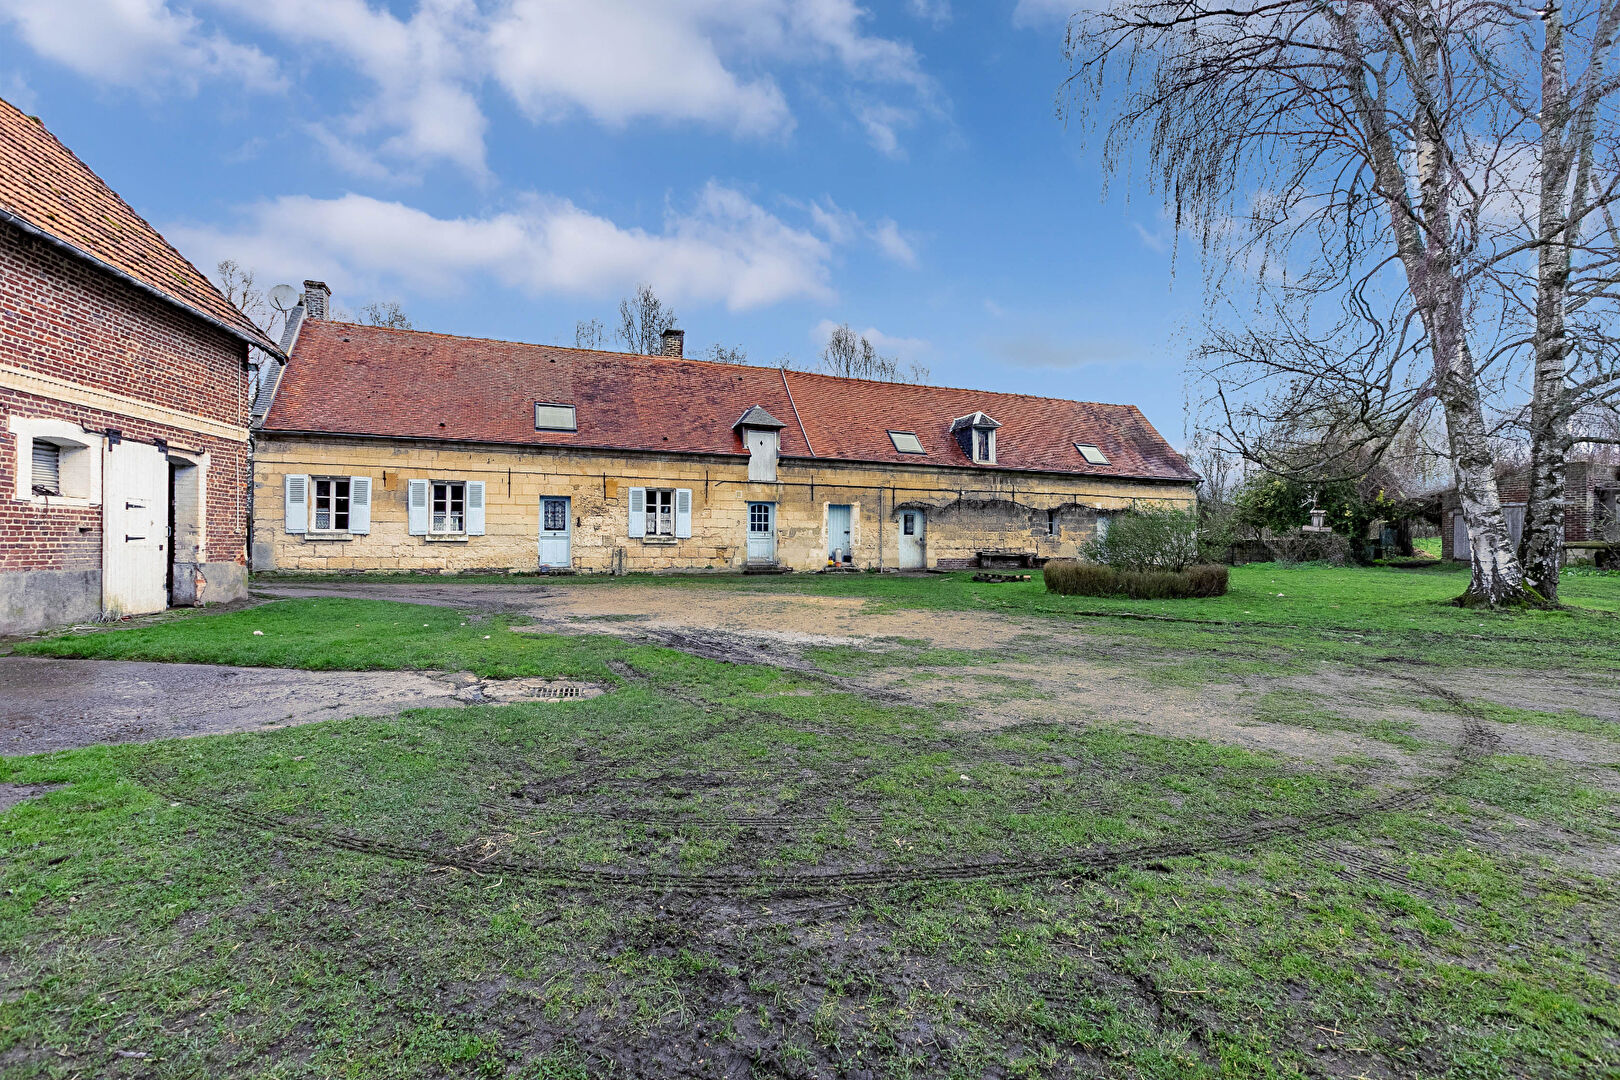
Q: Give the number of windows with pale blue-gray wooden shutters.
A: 3